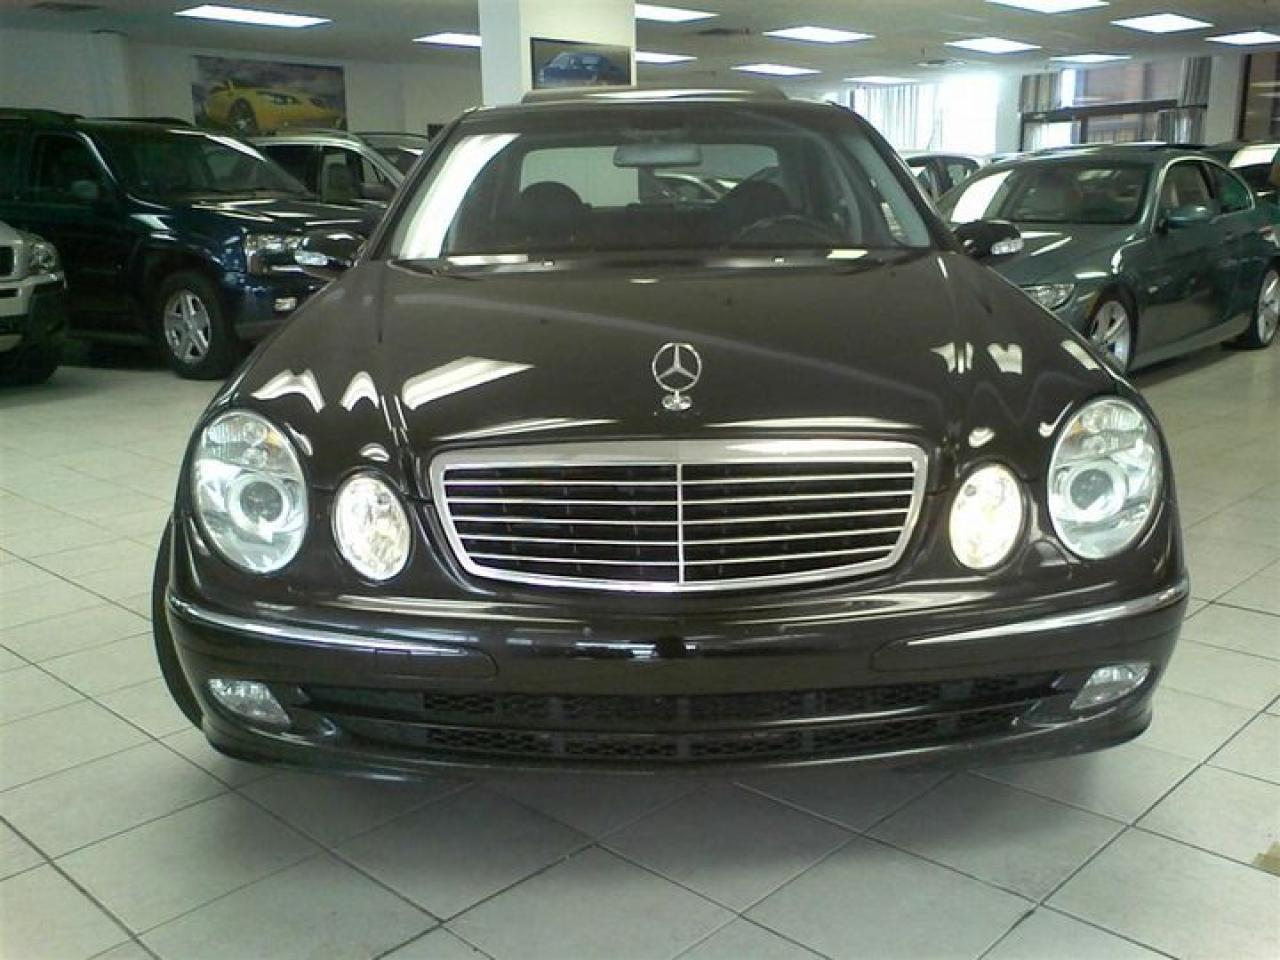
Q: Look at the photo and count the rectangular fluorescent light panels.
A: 12